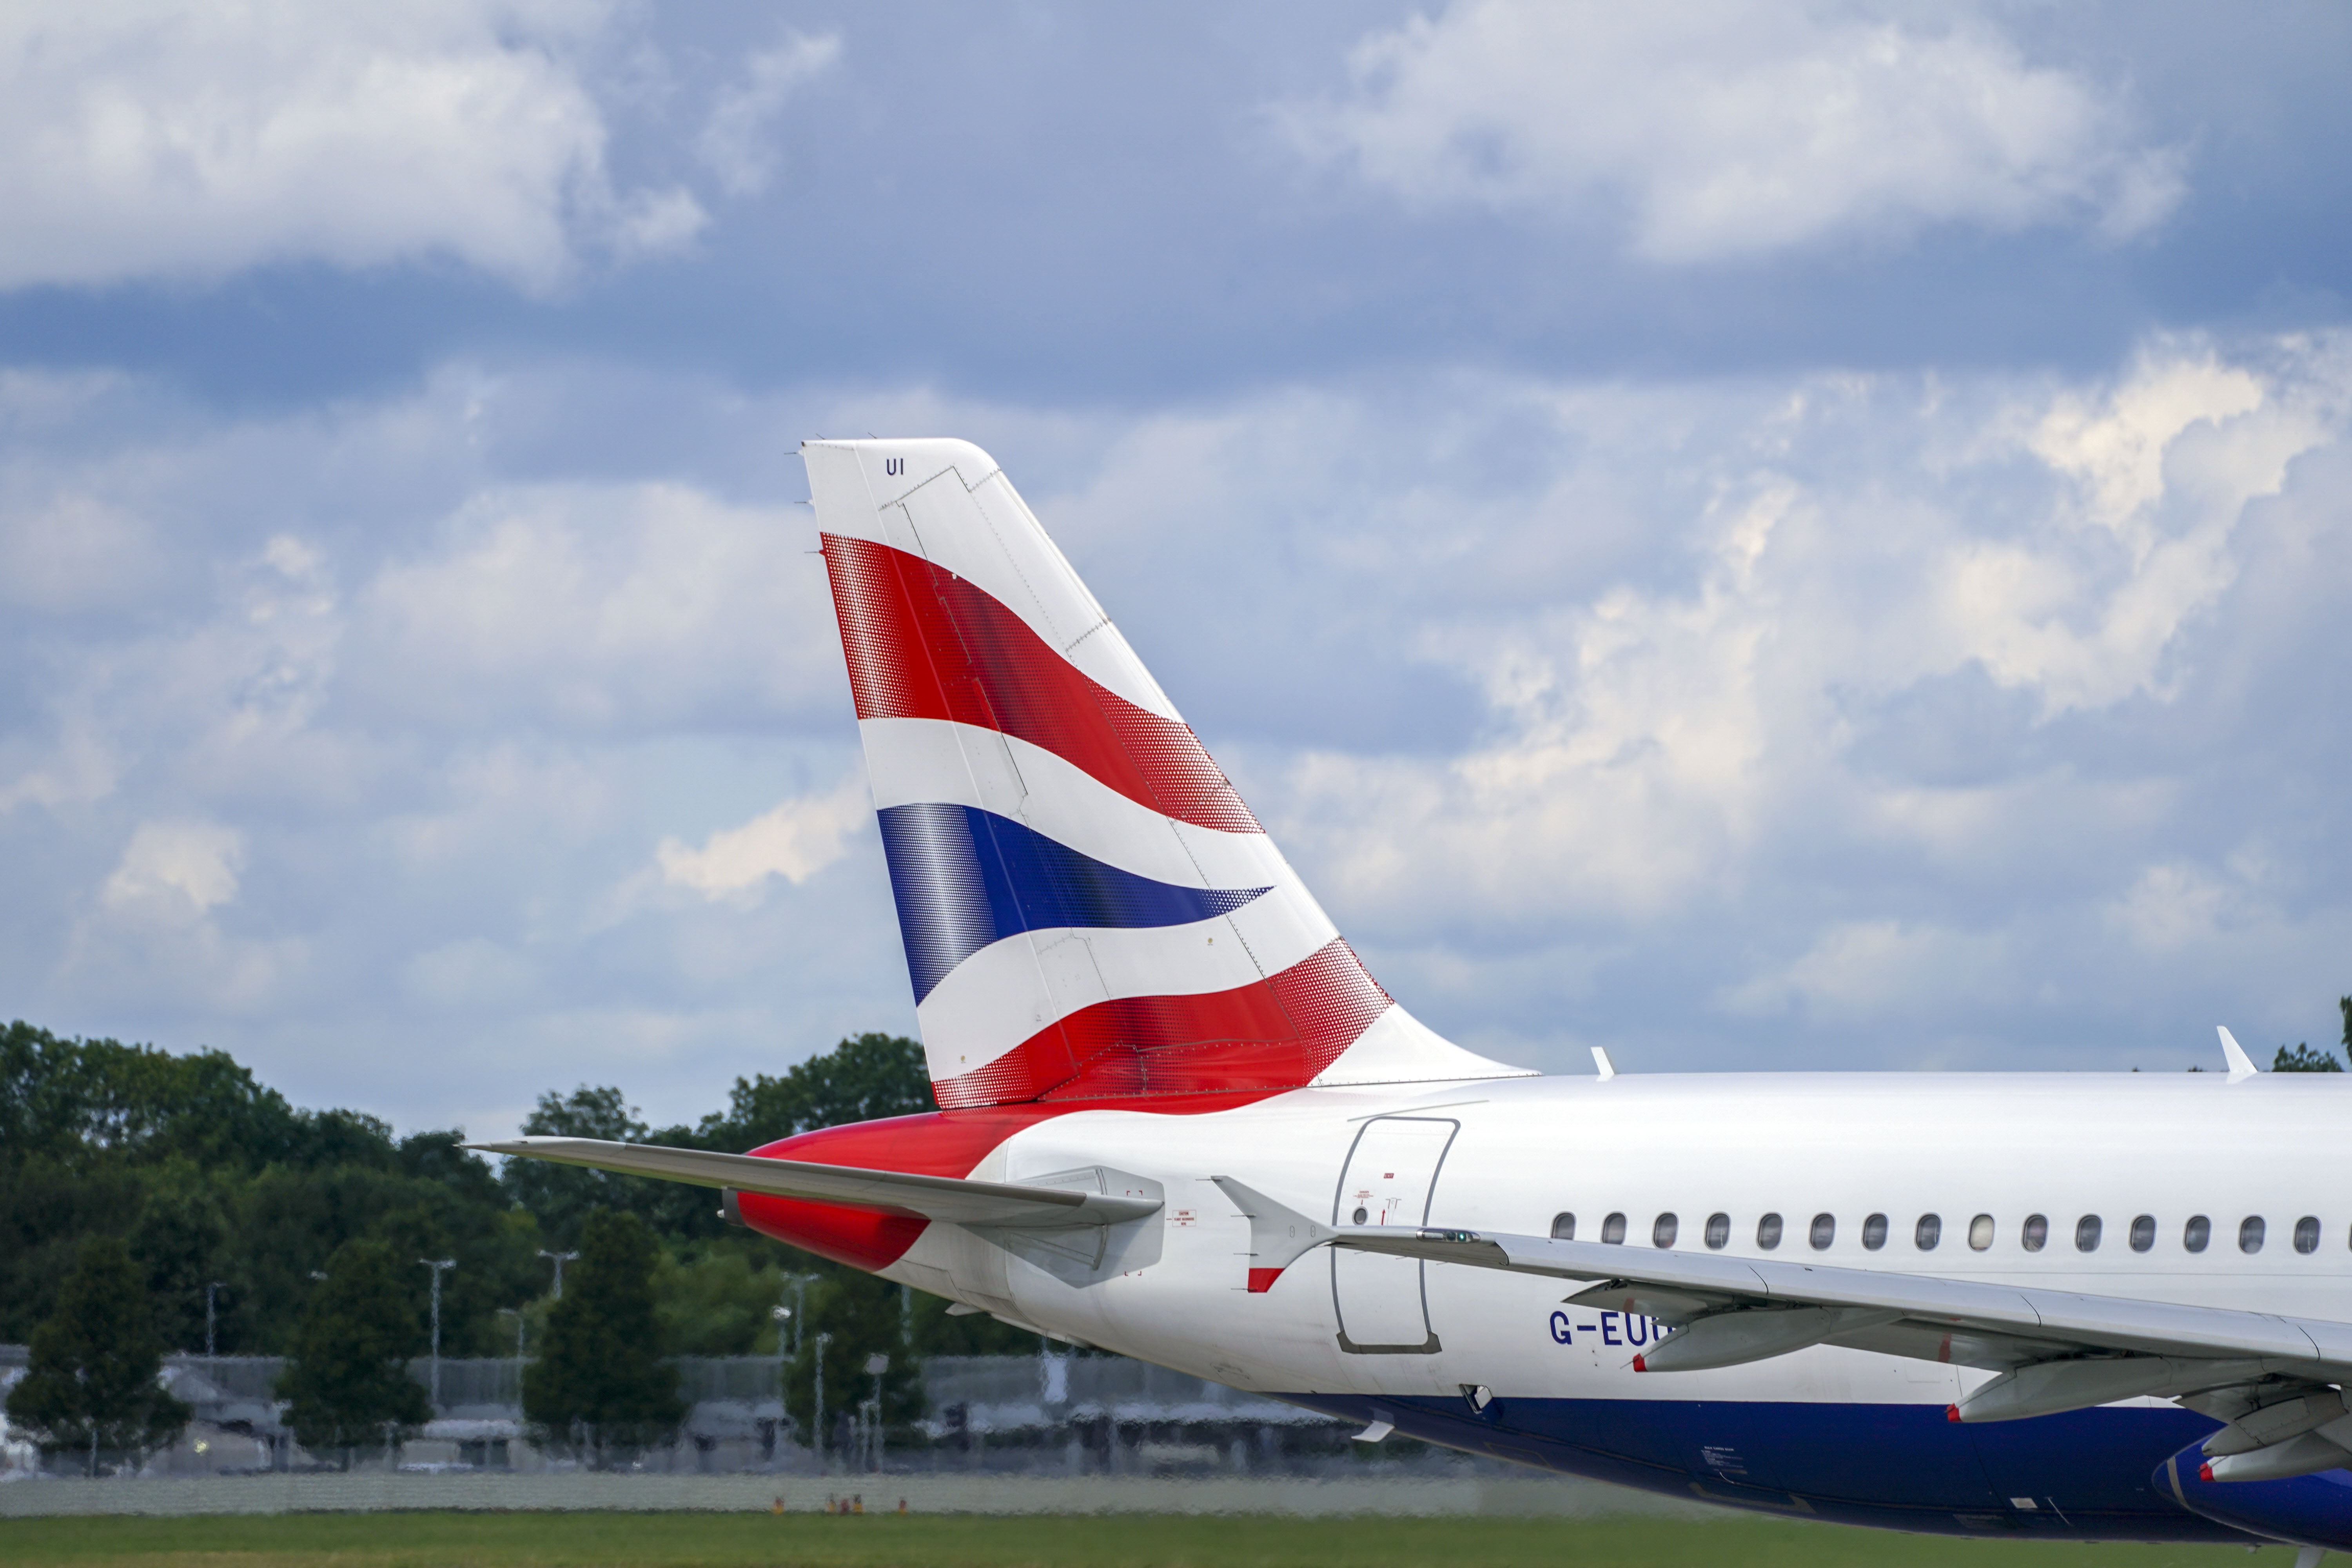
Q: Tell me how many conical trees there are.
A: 4